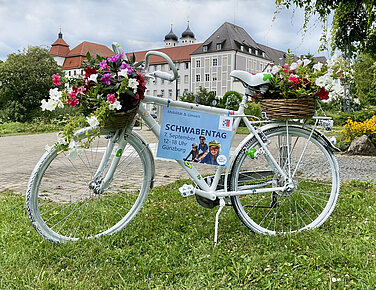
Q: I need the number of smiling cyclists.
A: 3